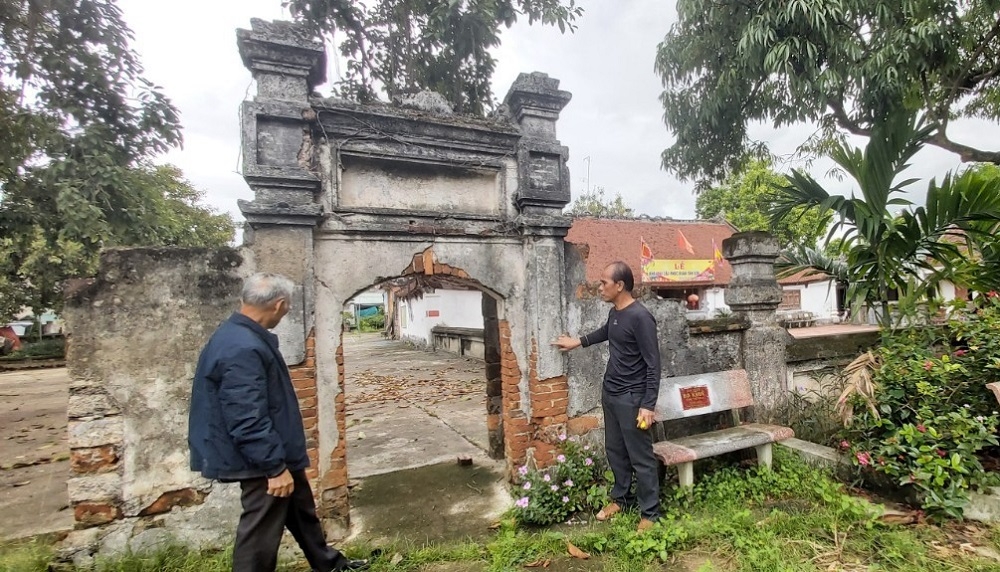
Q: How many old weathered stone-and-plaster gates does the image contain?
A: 1